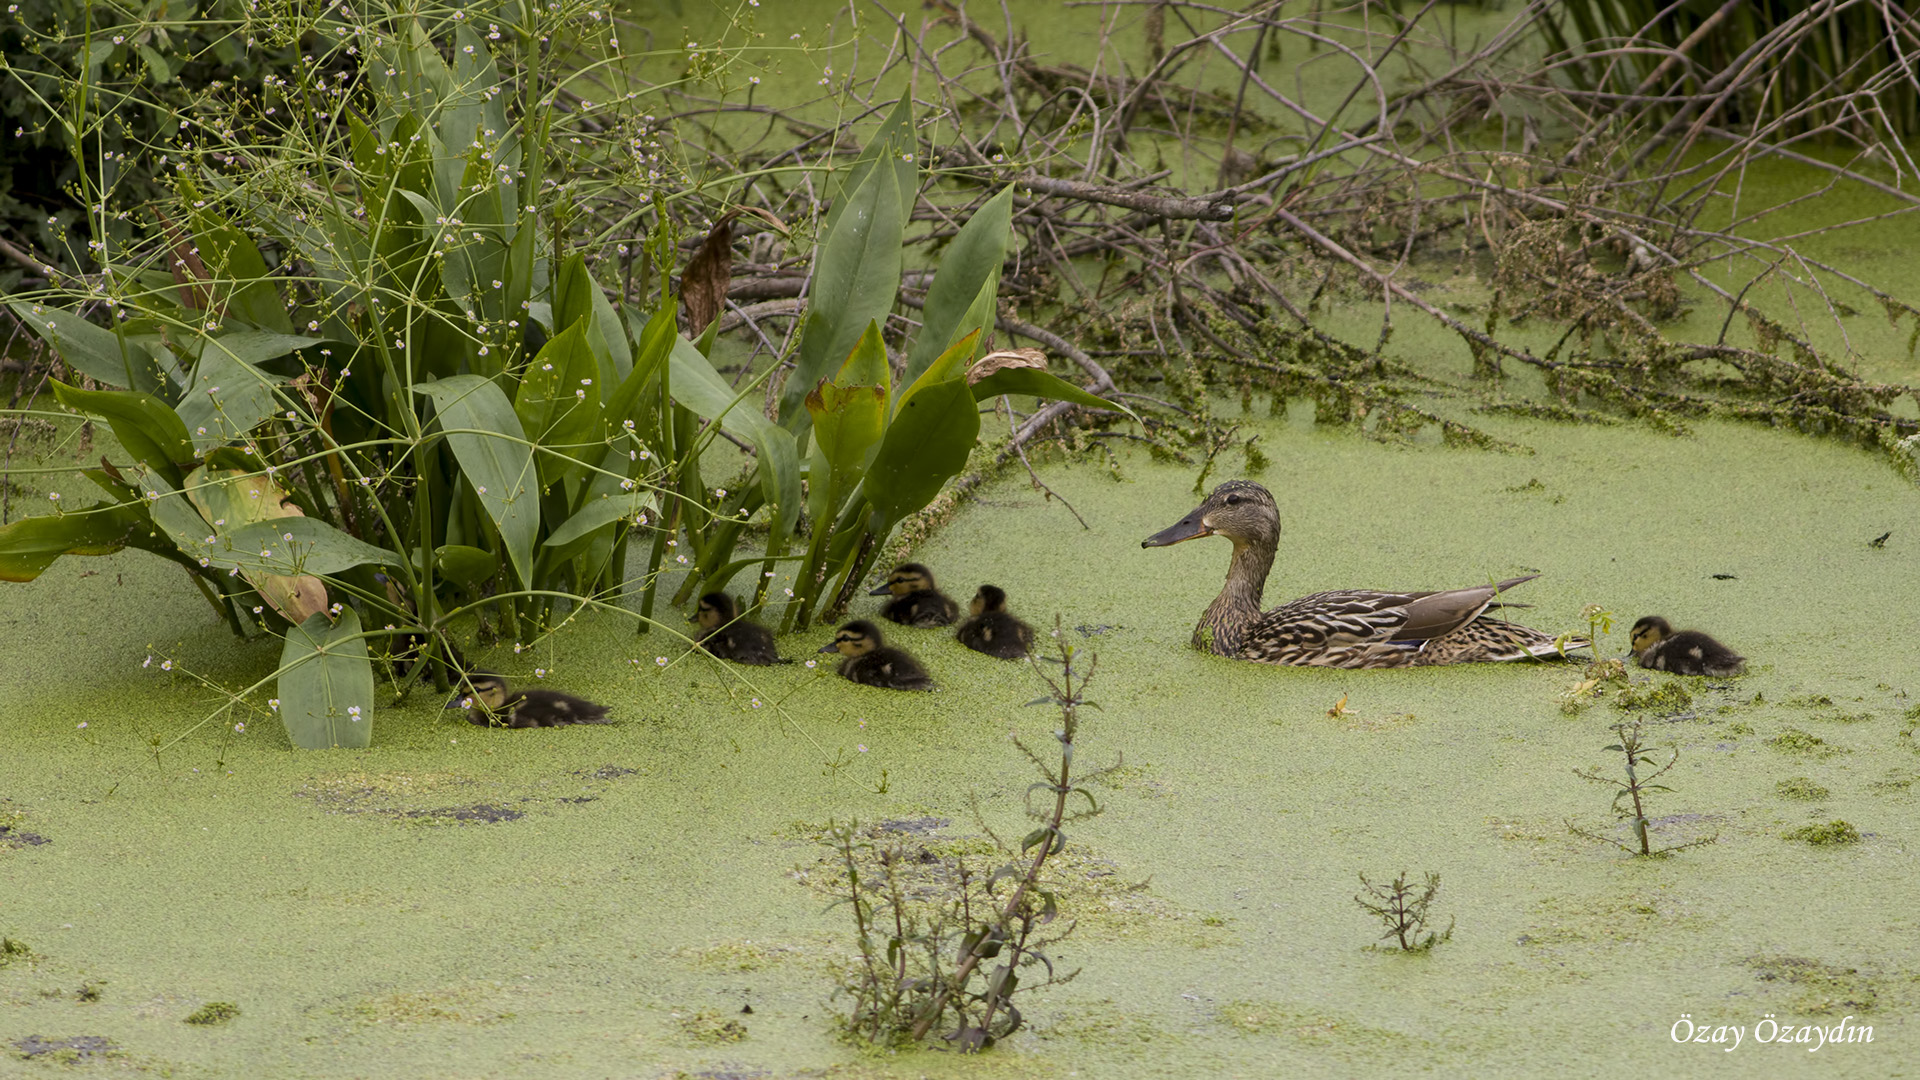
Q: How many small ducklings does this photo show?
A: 6